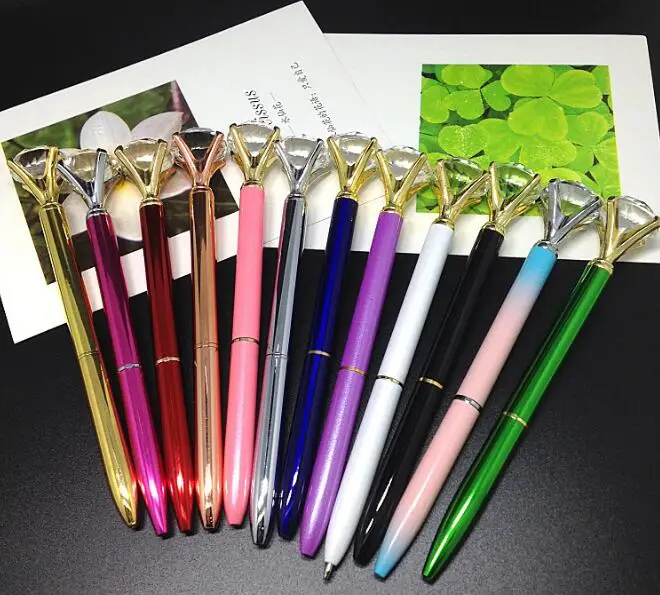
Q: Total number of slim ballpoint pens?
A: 12